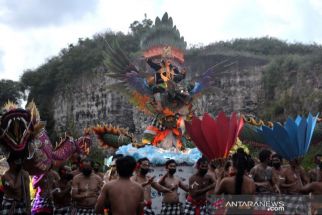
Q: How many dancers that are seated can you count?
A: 0